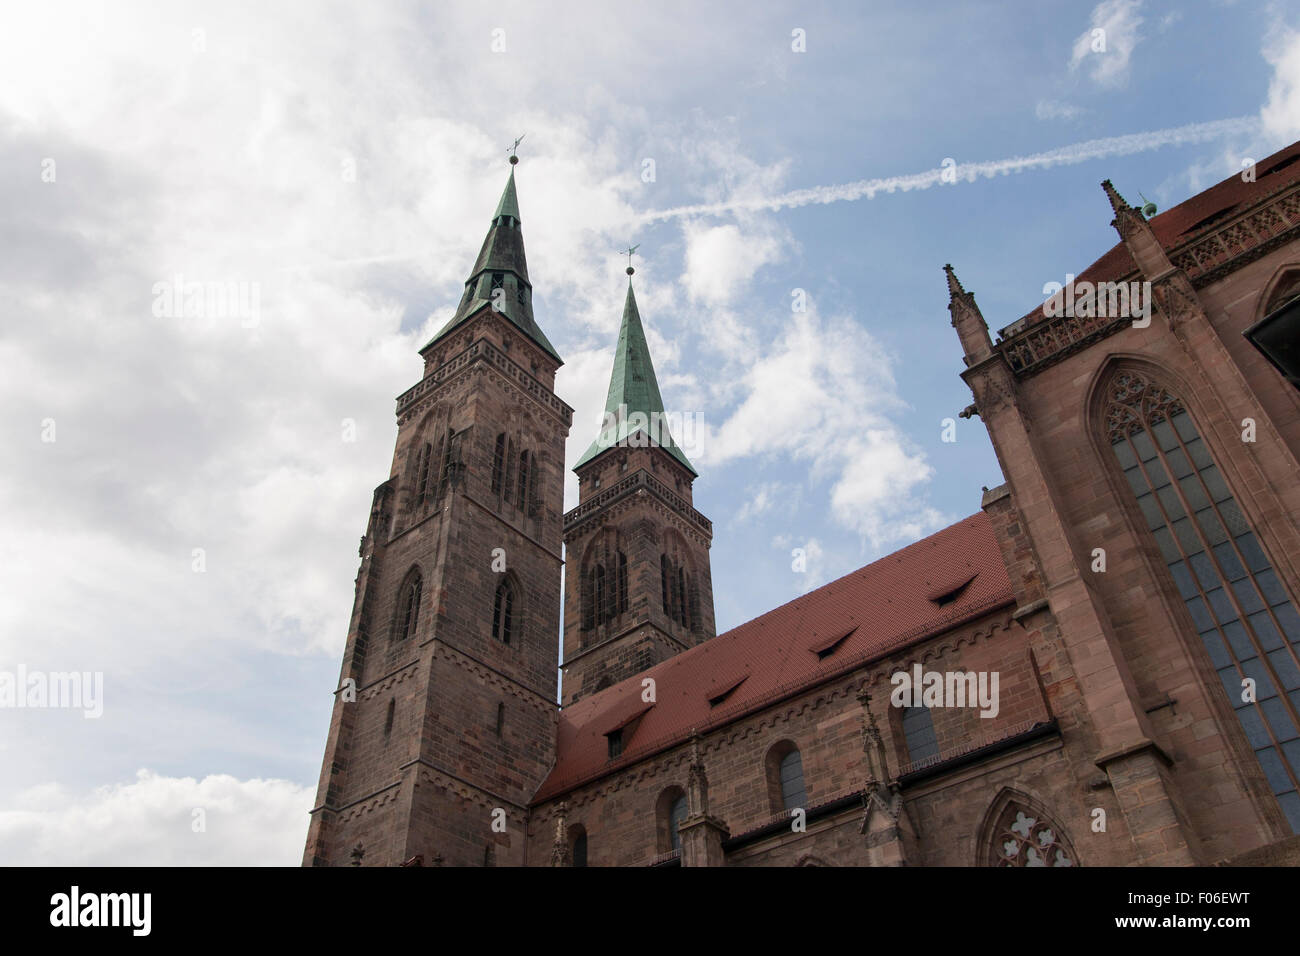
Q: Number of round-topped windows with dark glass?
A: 4